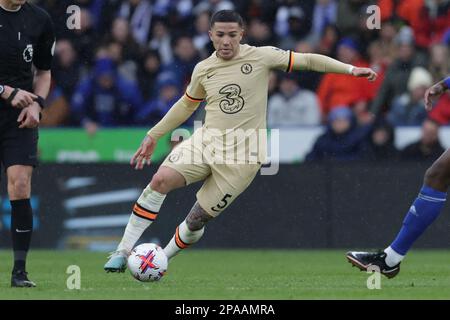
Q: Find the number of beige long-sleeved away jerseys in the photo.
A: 1